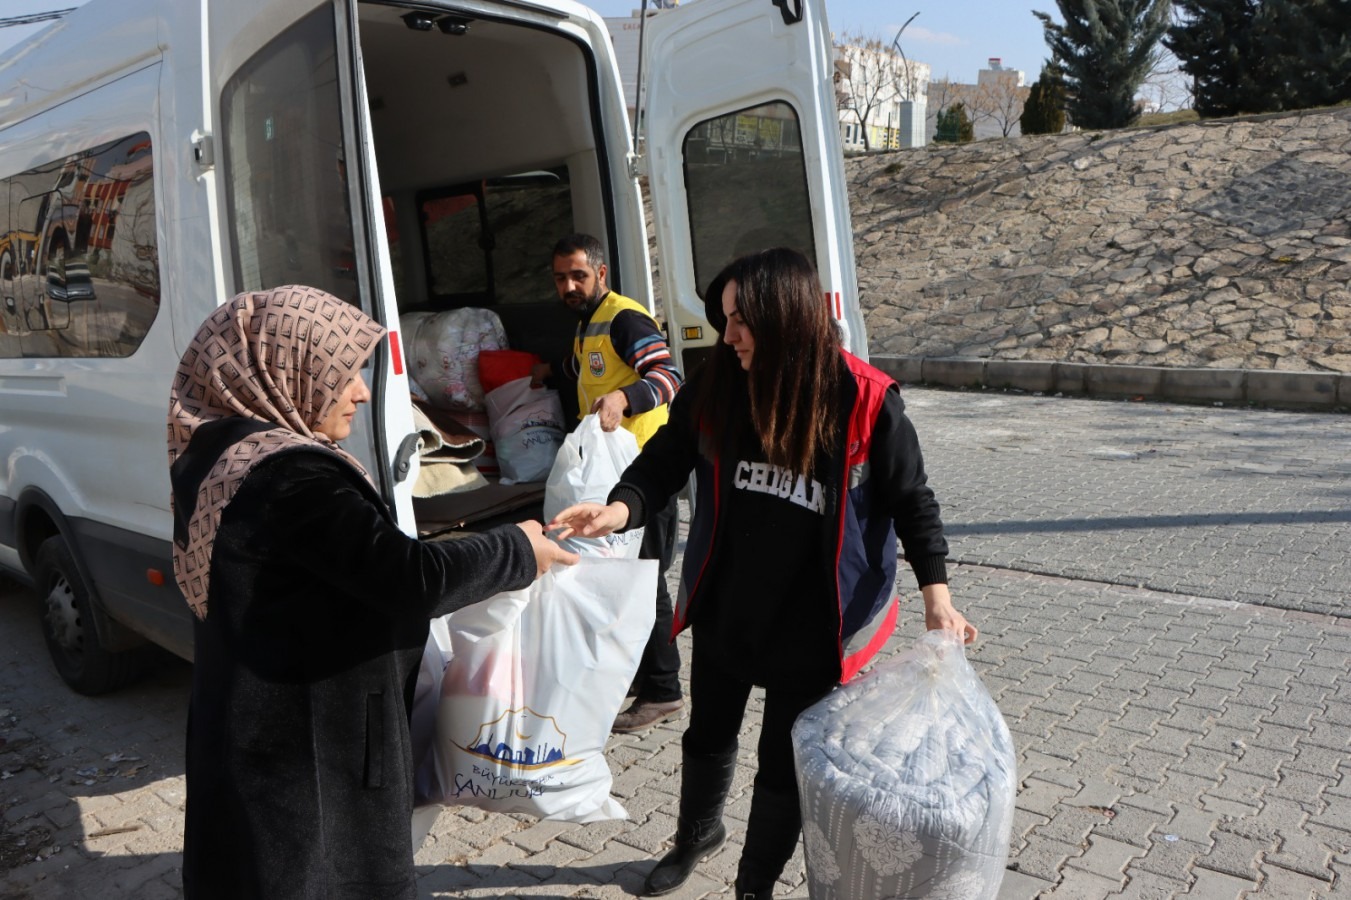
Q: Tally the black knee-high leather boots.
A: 2